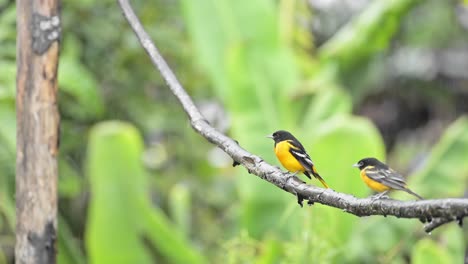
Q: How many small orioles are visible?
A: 2